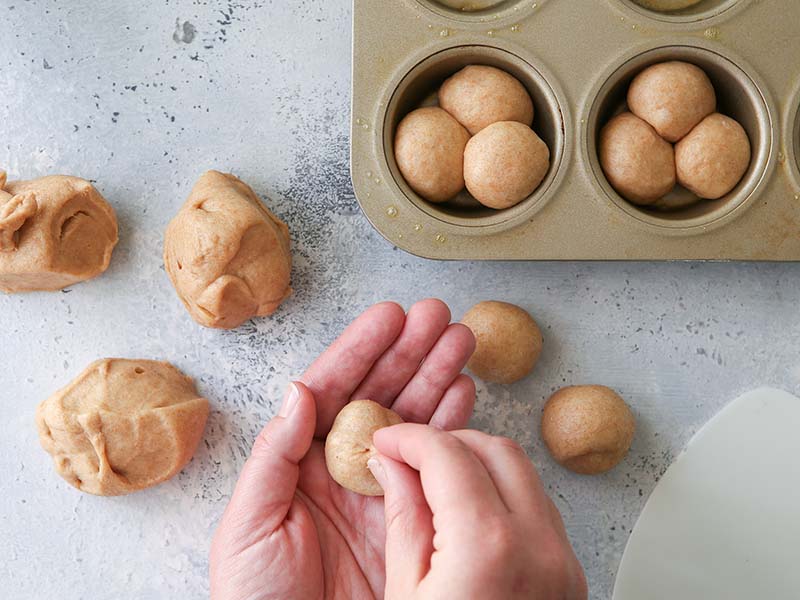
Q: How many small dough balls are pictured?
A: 9